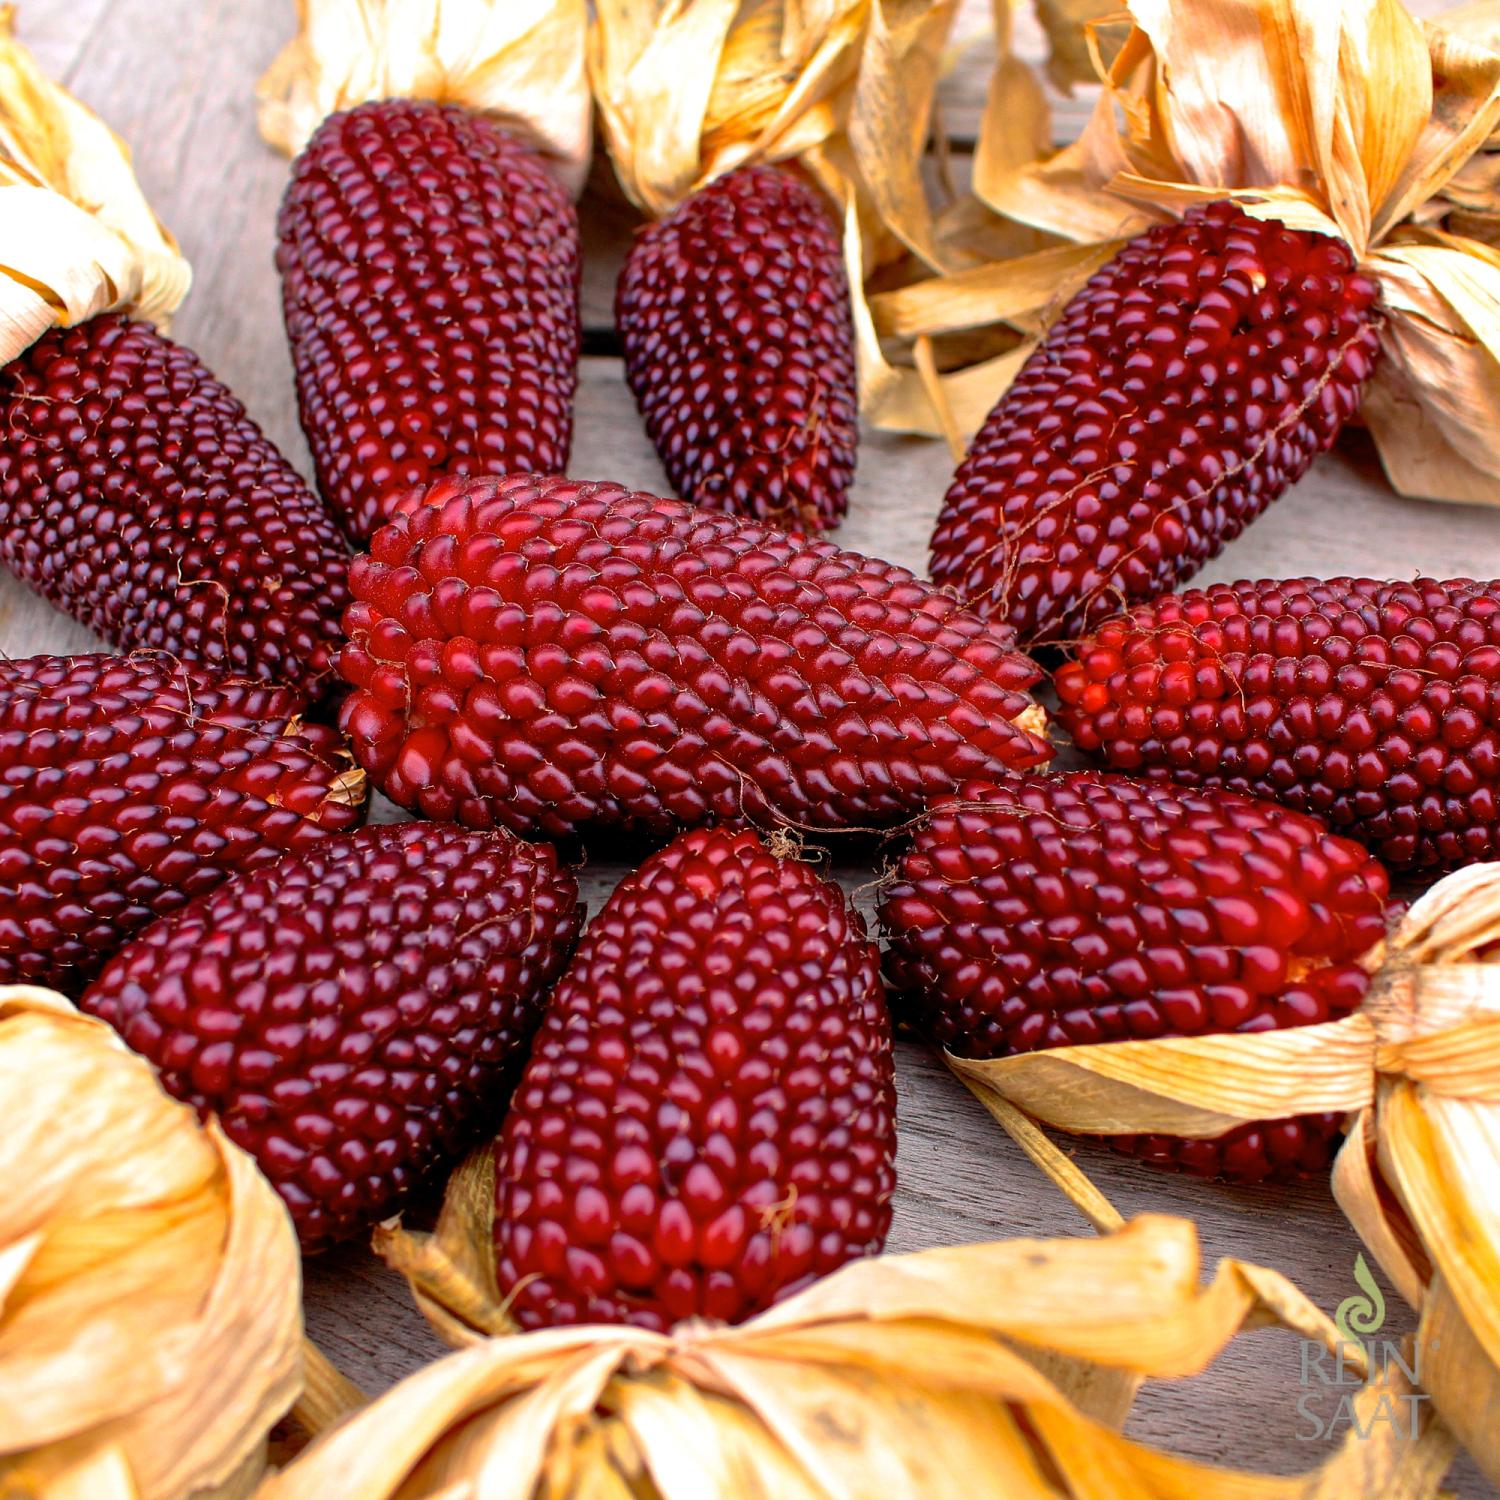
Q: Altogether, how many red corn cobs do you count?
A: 10